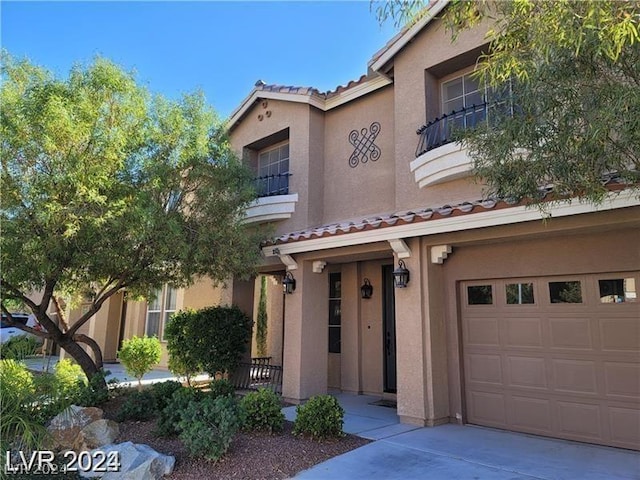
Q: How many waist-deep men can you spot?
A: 0